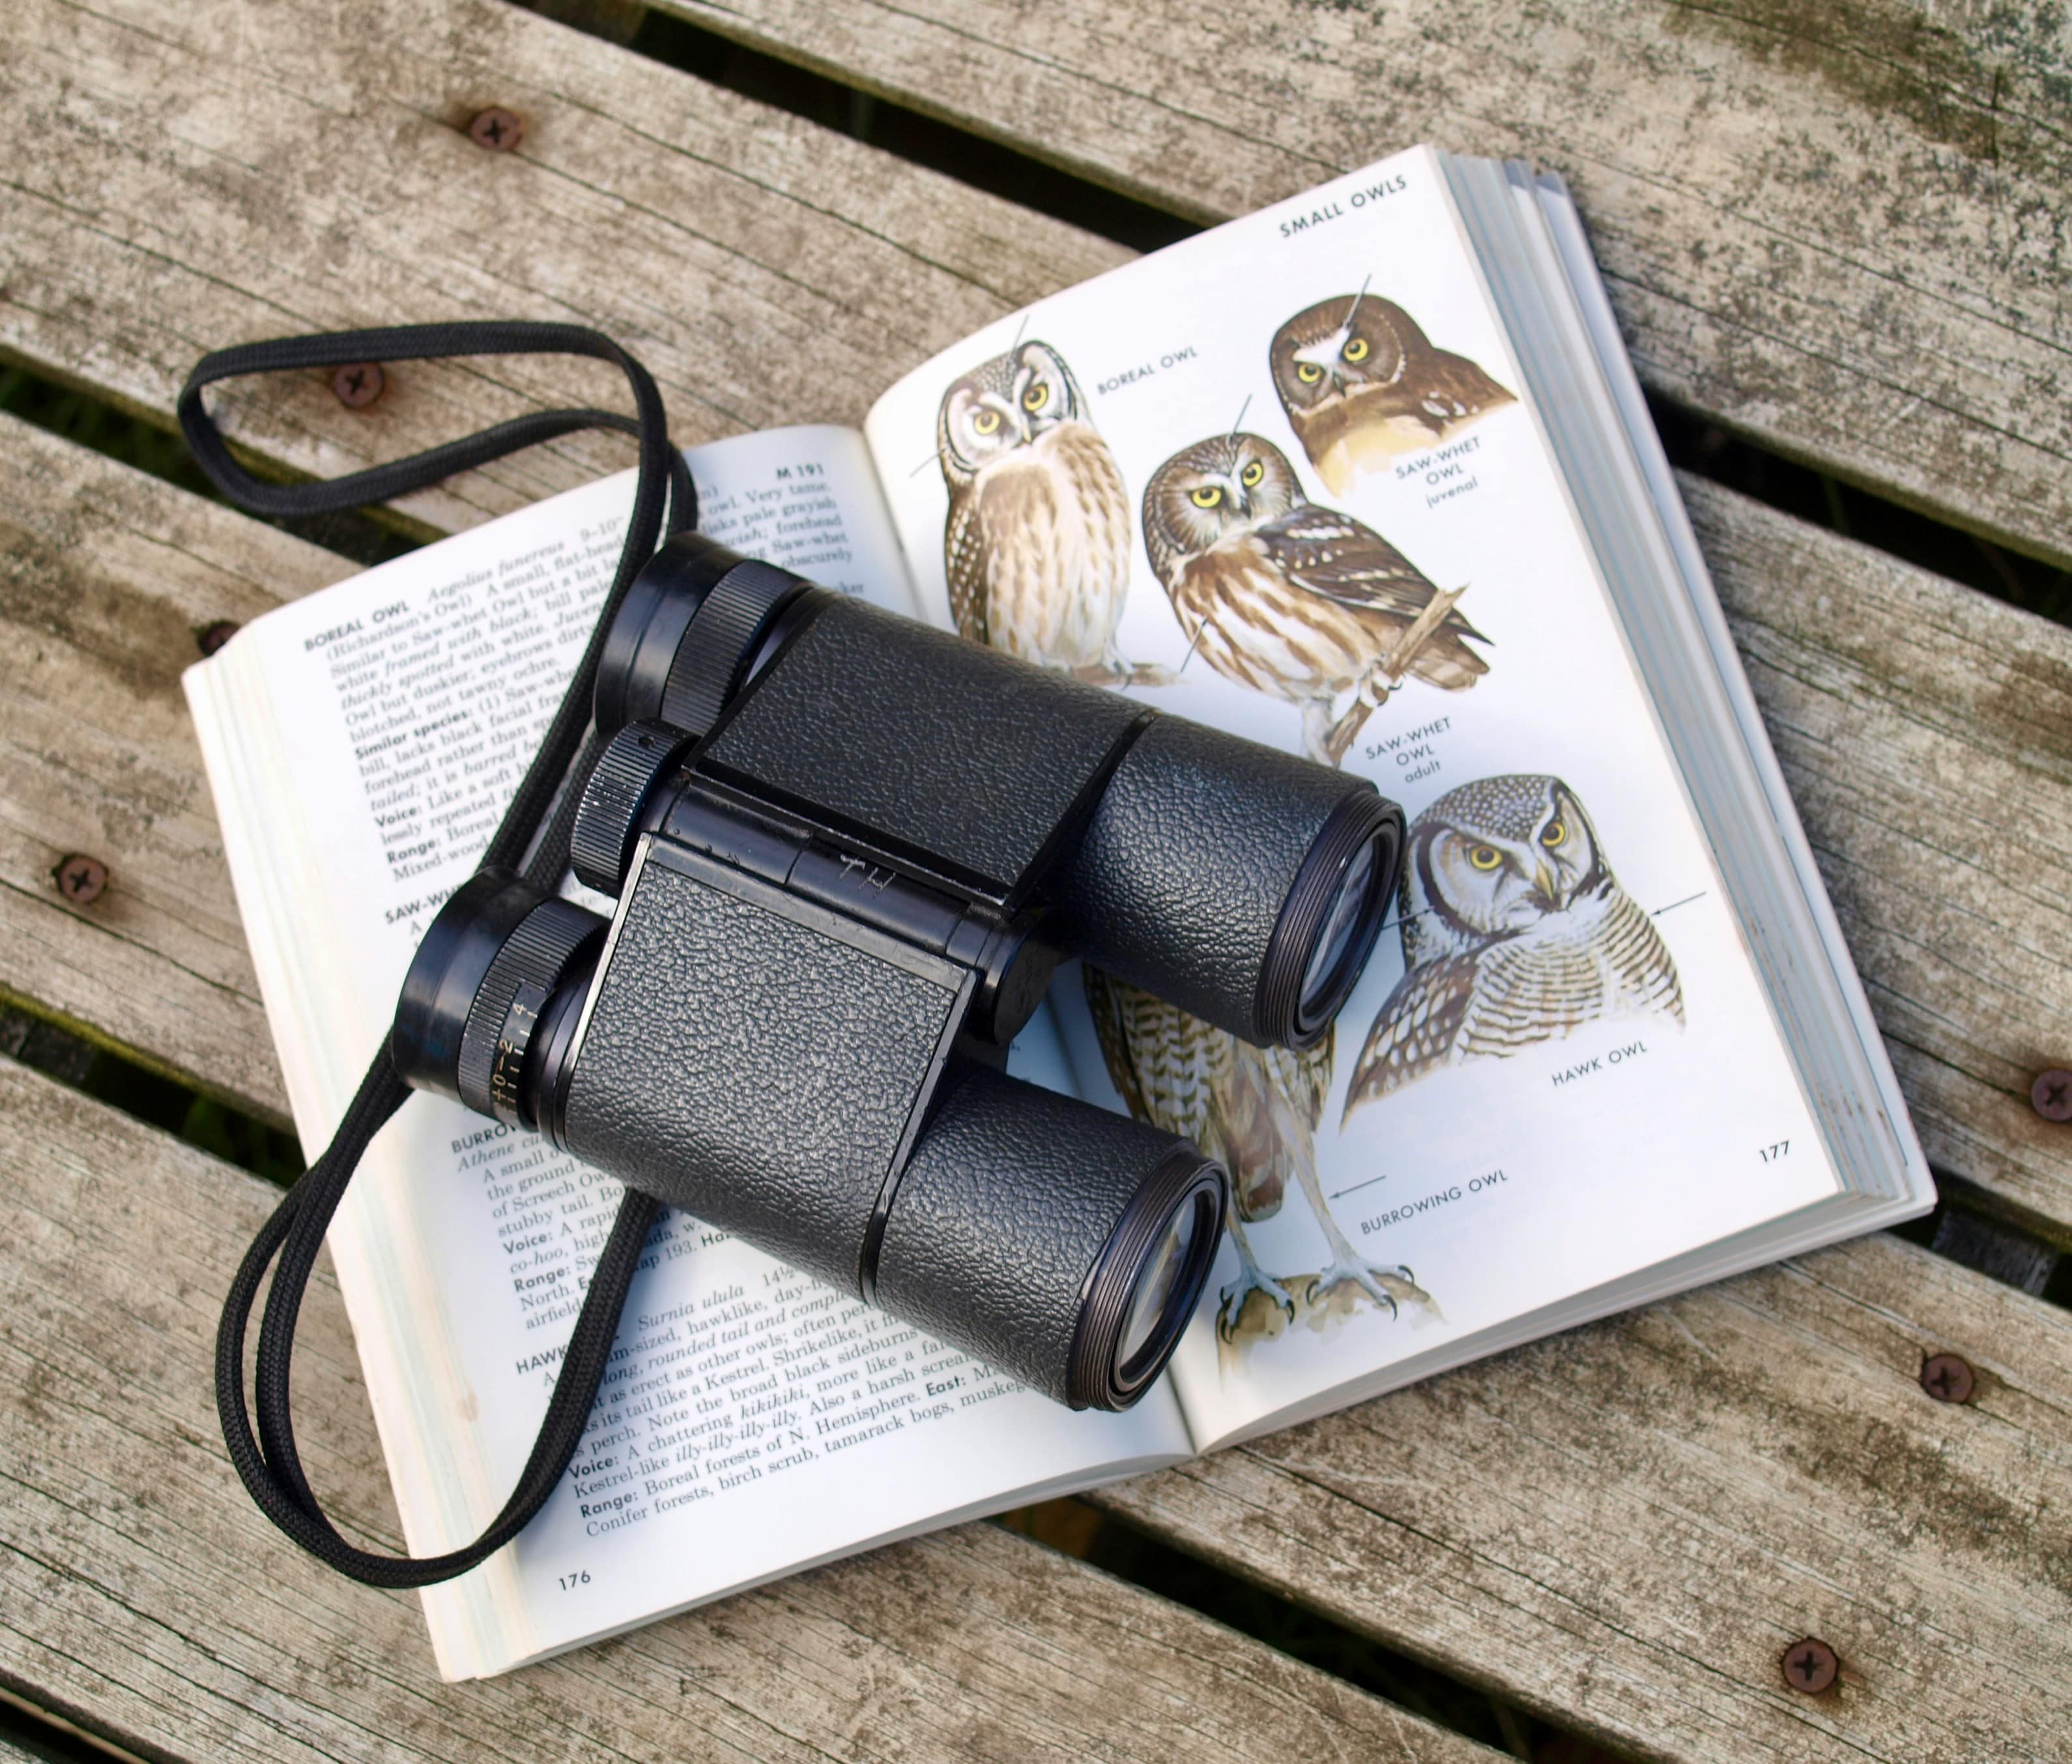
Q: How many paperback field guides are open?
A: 1